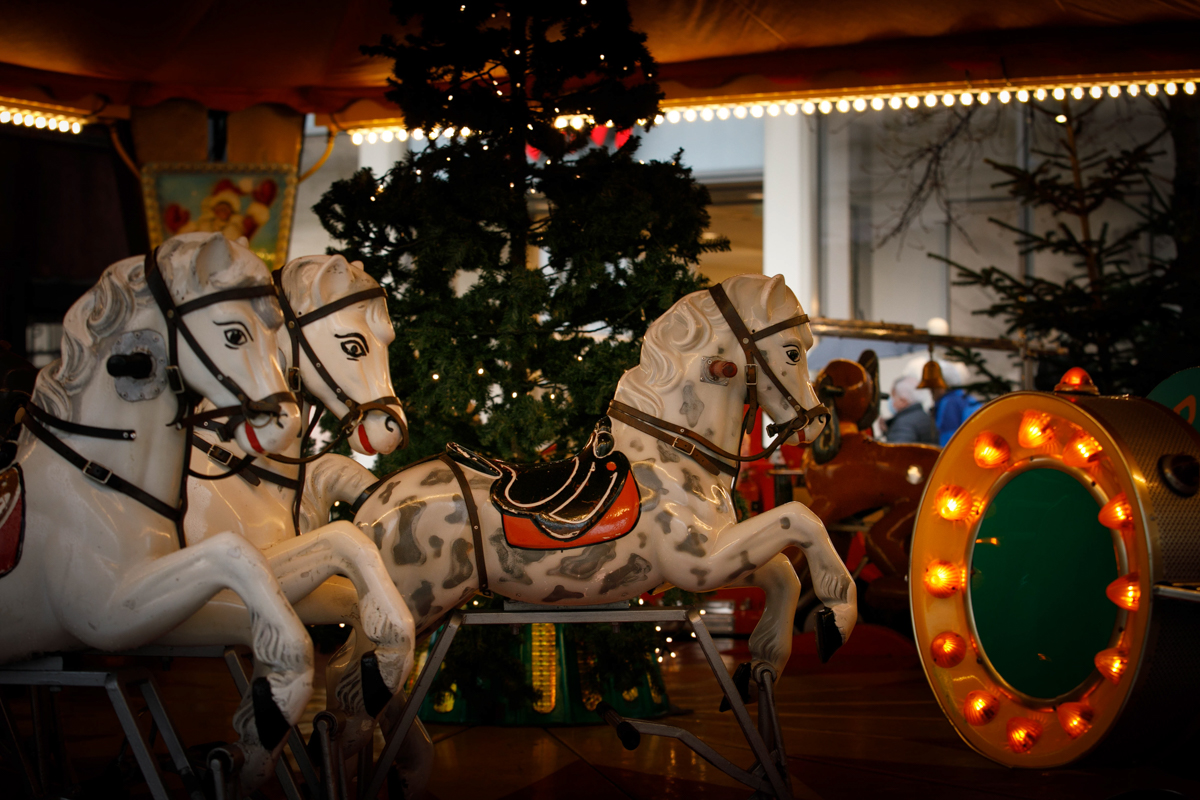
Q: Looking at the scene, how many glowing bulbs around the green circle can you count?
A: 12